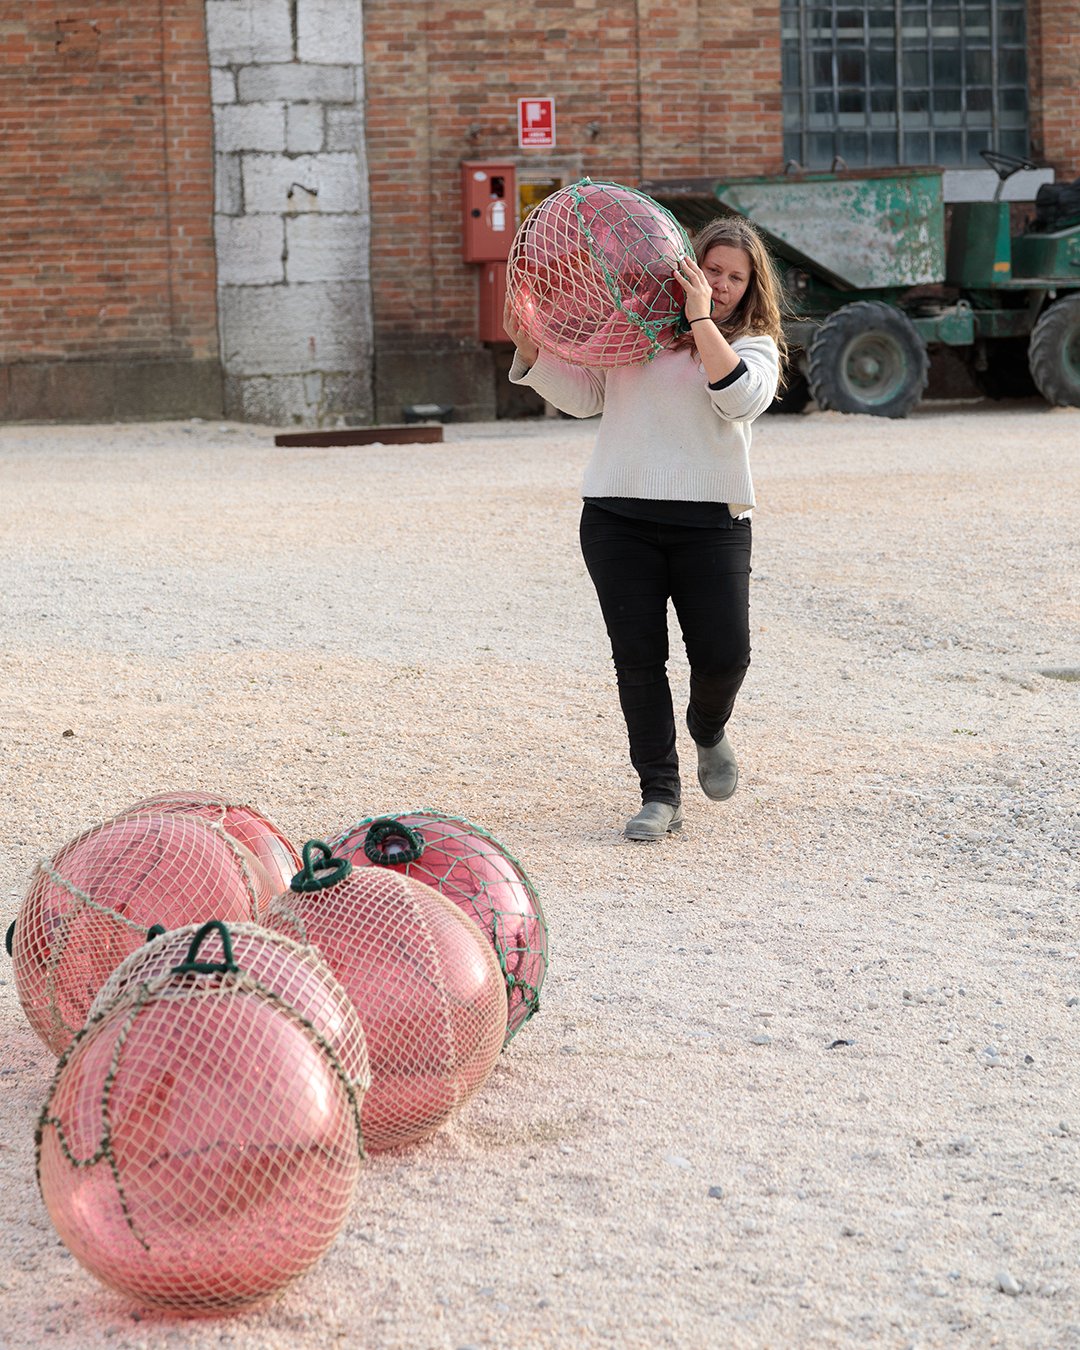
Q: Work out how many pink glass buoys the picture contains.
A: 7